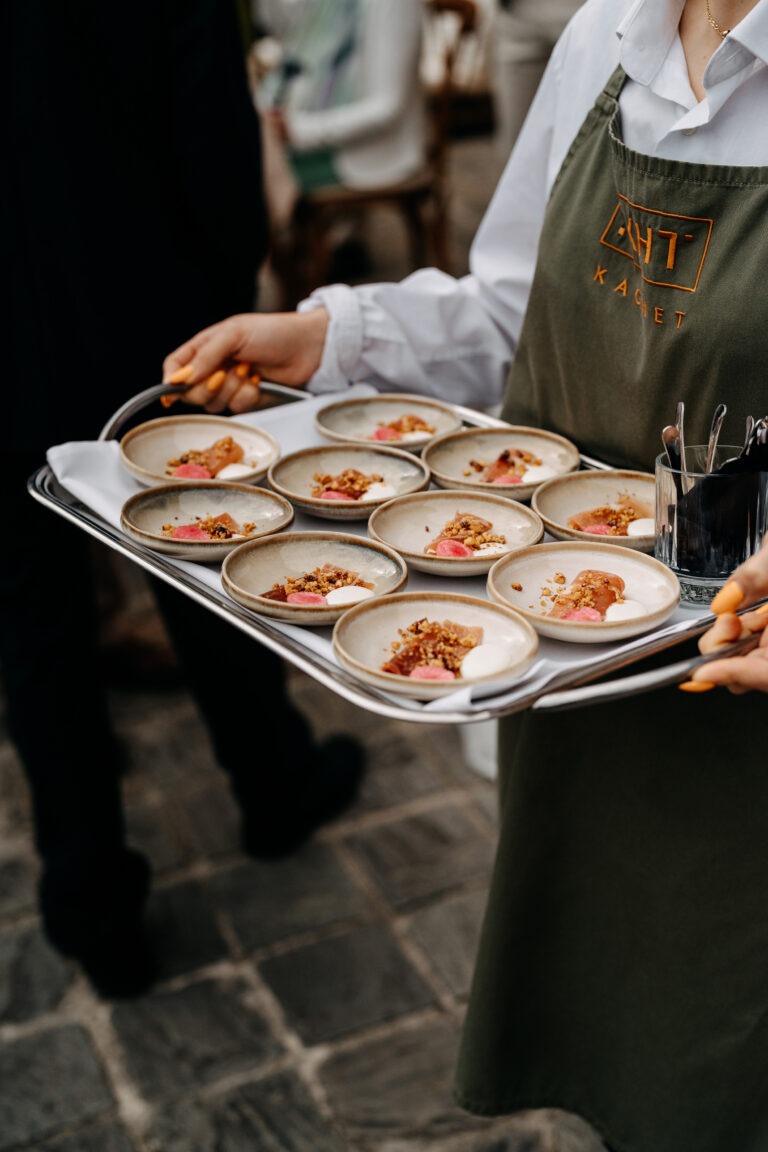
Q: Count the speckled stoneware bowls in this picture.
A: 10